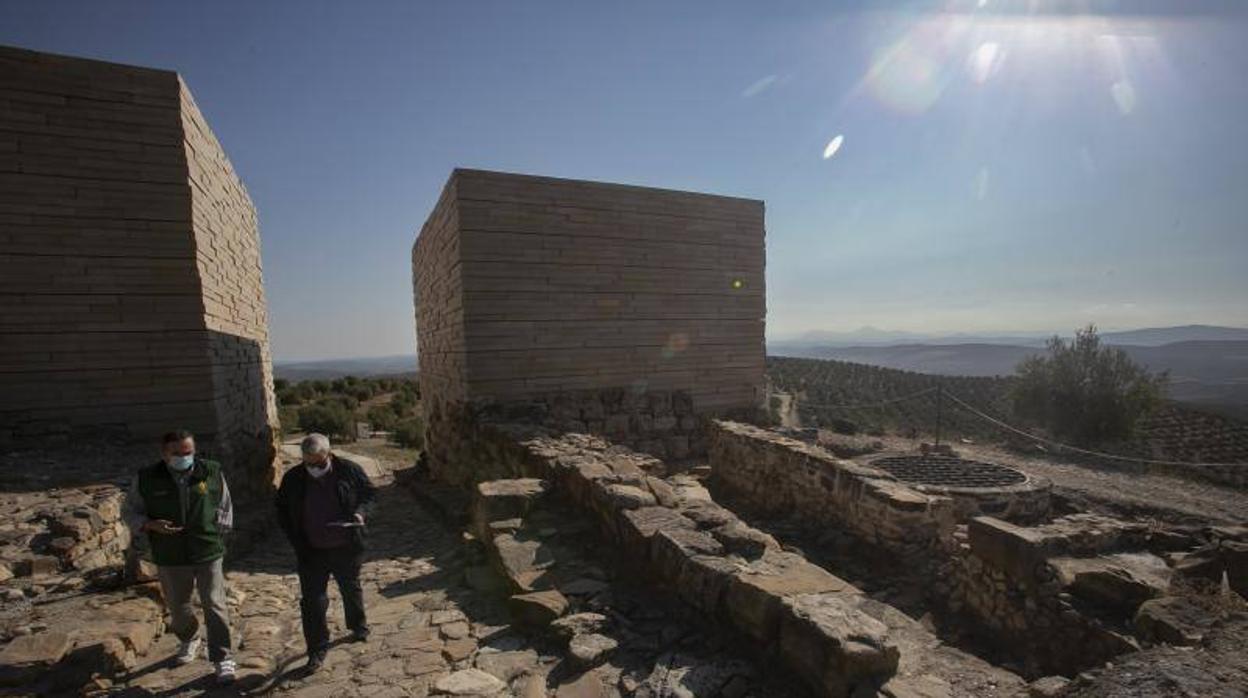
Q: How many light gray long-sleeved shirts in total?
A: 1